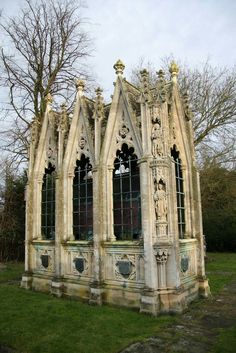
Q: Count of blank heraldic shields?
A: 4